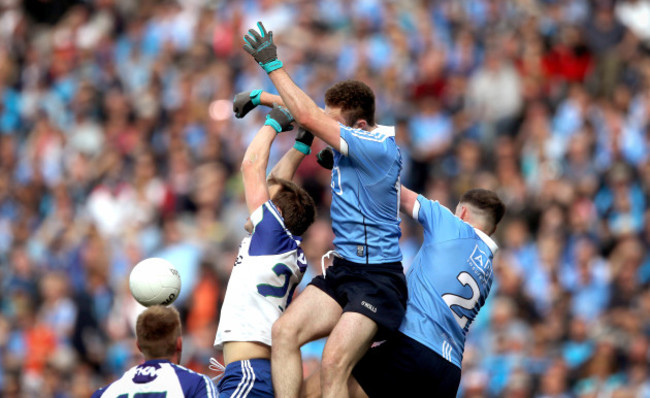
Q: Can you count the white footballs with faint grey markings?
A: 1